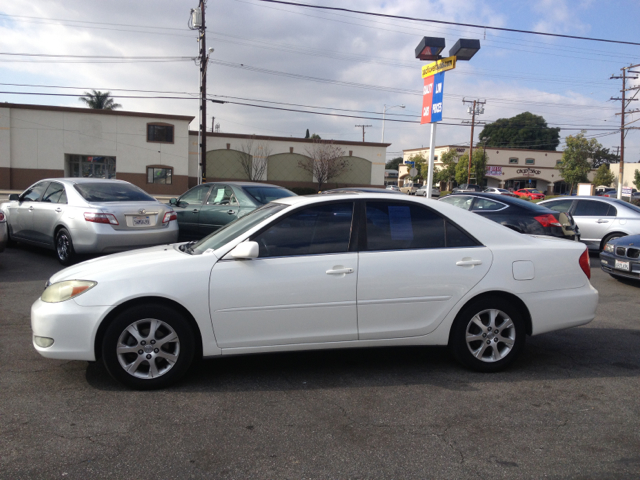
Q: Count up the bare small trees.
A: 2